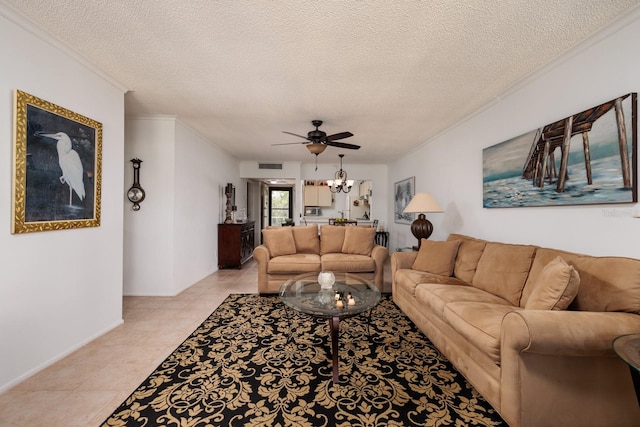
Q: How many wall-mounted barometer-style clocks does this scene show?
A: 1